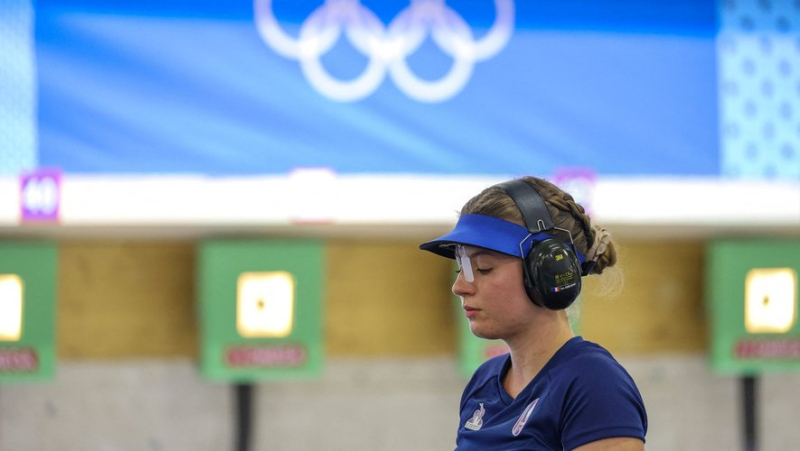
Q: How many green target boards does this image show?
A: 4